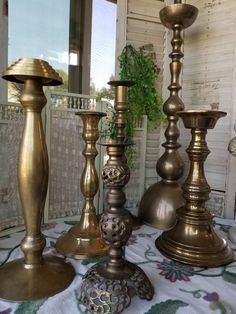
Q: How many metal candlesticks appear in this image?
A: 6